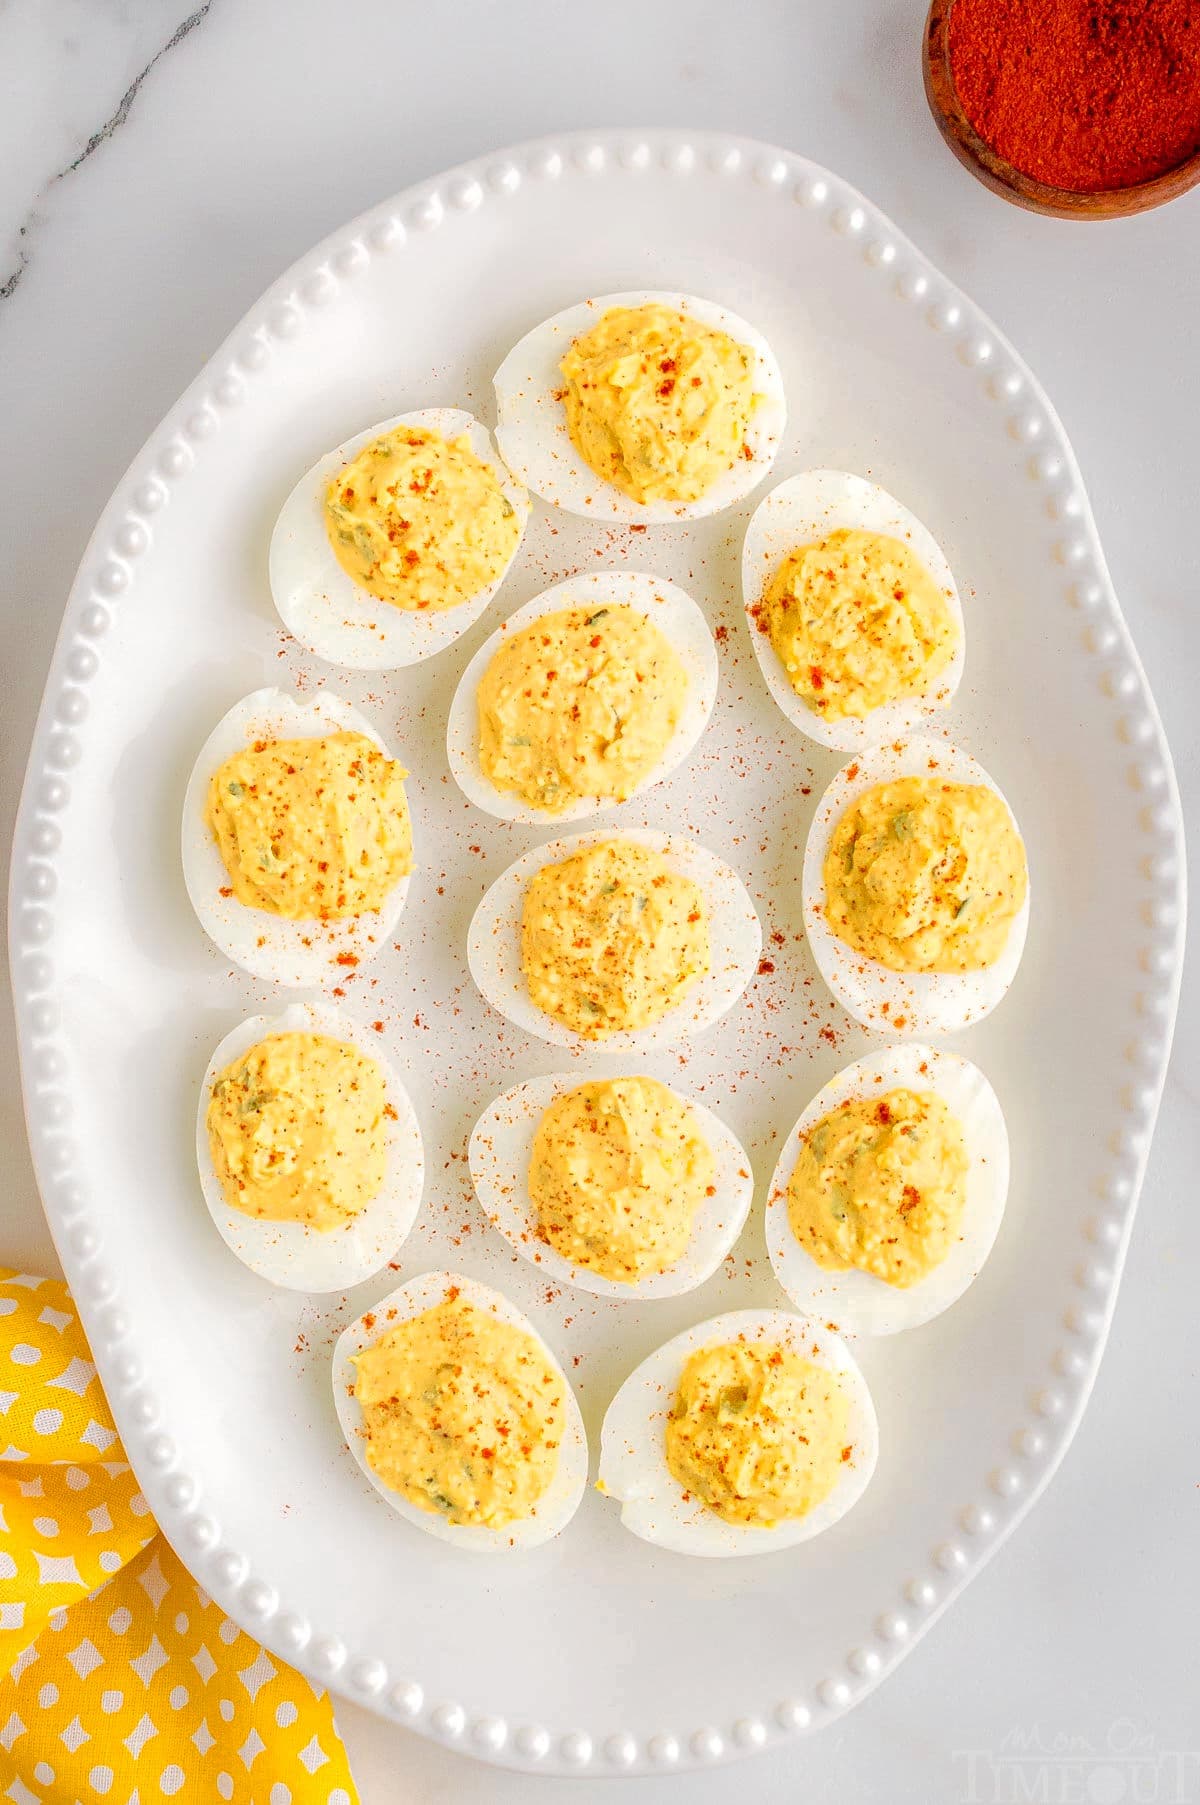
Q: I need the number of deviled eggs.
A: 12